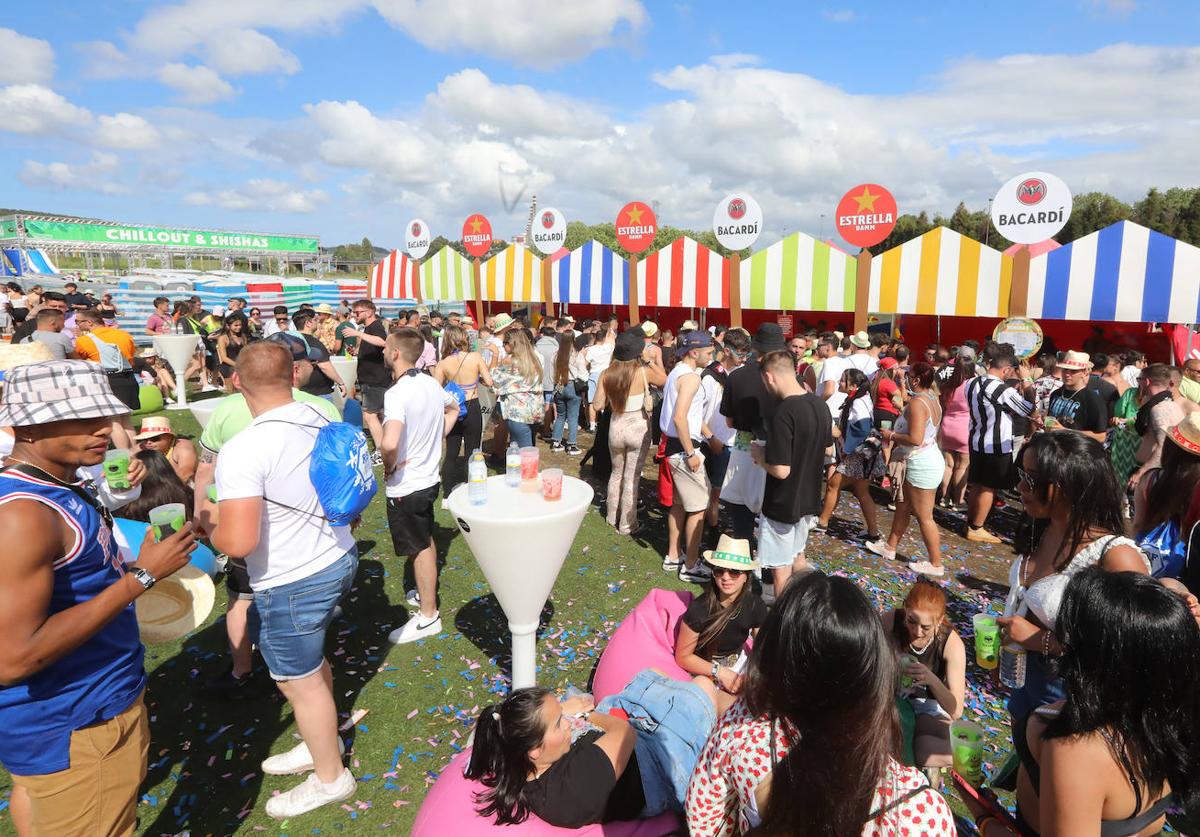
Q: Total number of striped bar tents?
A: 8